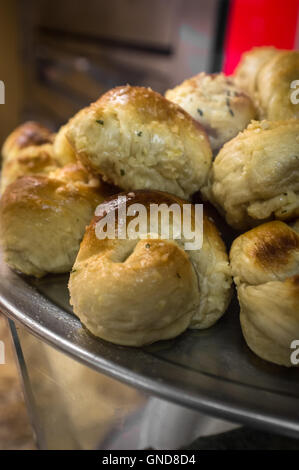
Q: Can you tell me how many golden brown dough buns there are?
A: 8